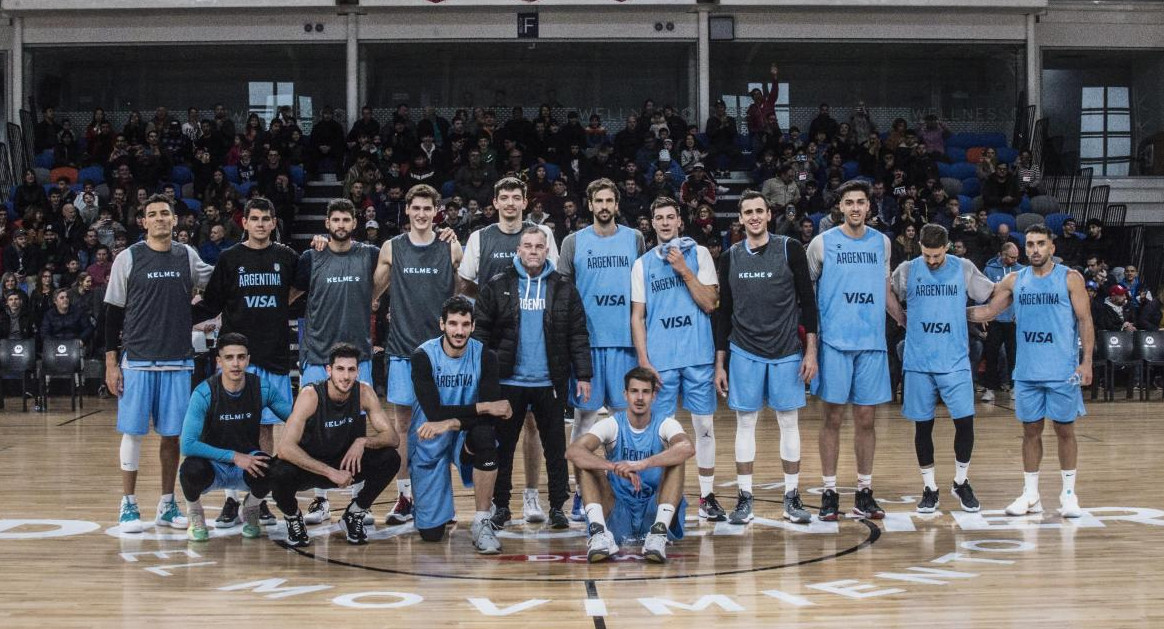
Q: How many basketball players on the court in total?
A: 15